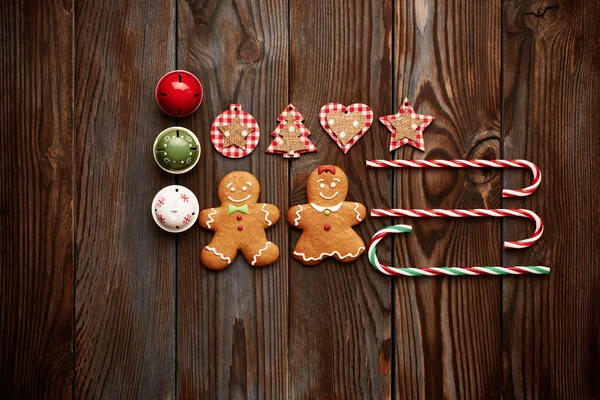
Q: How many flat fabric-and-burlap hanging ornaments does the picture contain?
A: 4